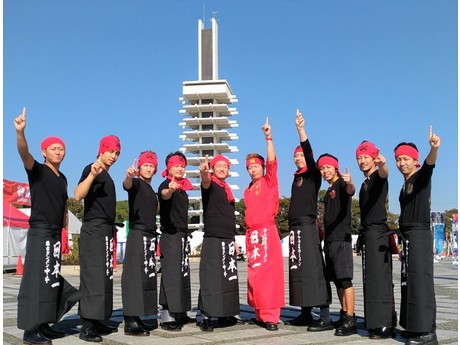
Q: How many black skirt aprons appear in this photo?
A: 8